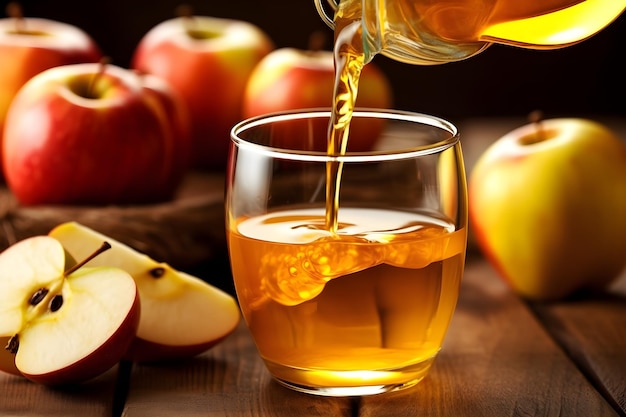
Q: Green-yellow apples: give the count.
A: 1